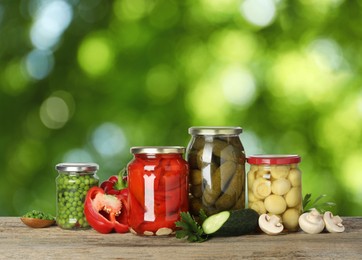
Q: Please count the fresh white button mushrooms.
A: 3